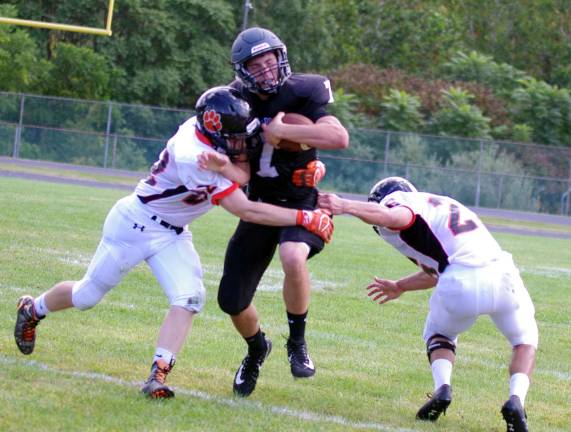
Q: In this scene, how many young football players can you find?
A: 3